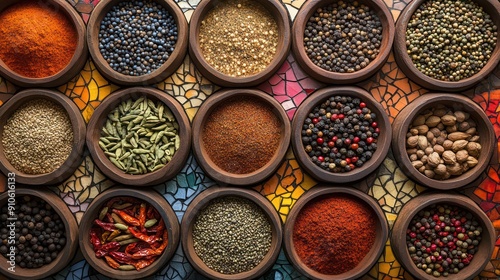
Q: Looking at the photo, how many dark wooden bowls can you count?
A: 15